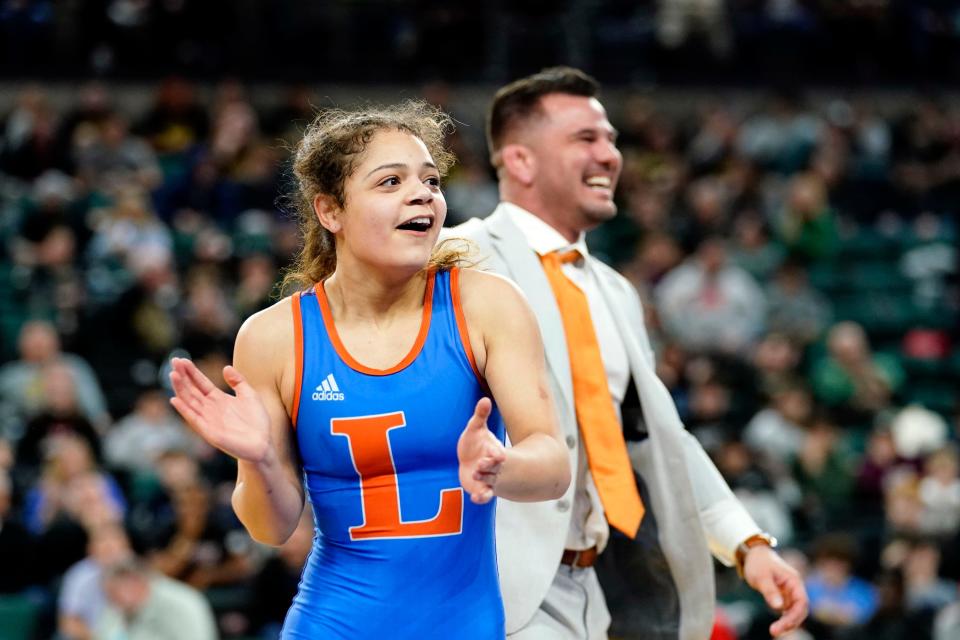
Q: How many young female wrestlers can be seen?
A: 1